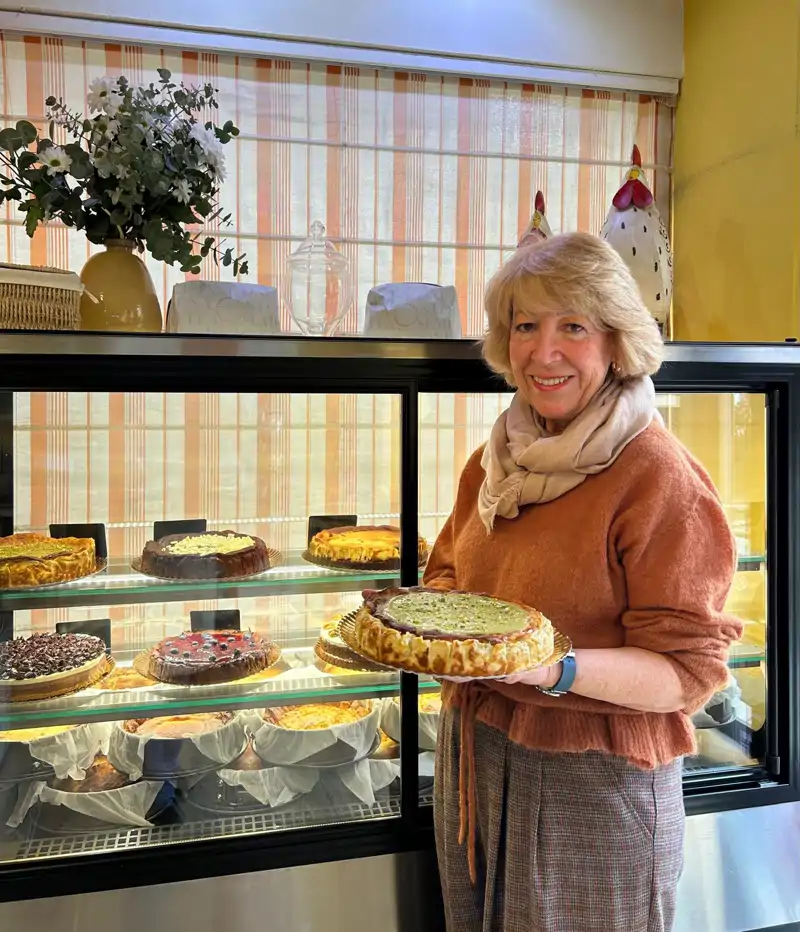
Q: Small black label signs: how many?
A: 5